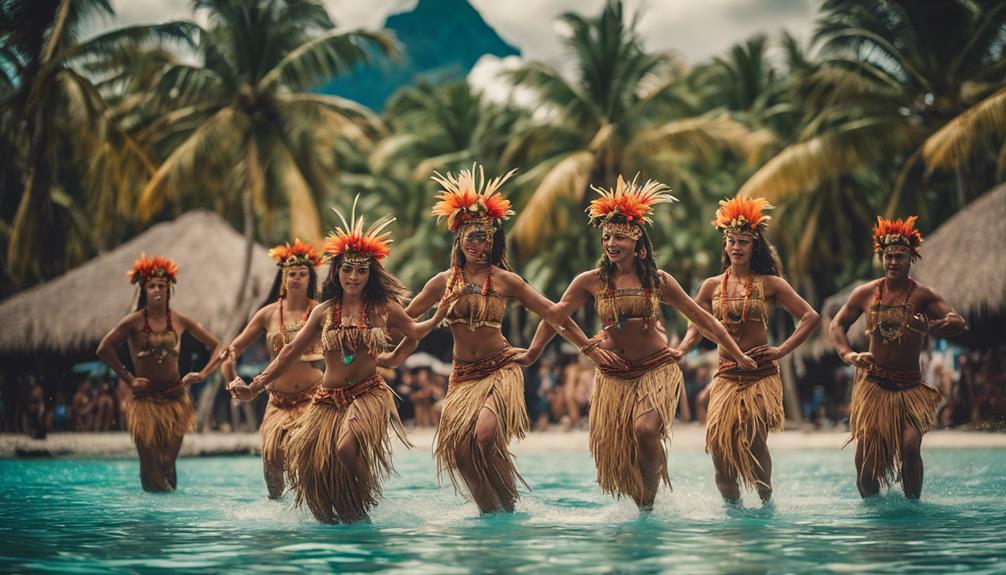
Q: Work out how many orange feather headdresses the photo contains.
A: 7